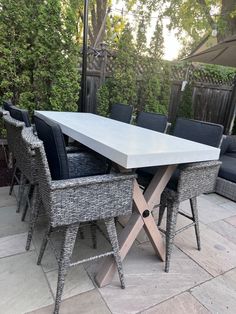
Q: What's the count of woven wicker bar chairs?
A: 6